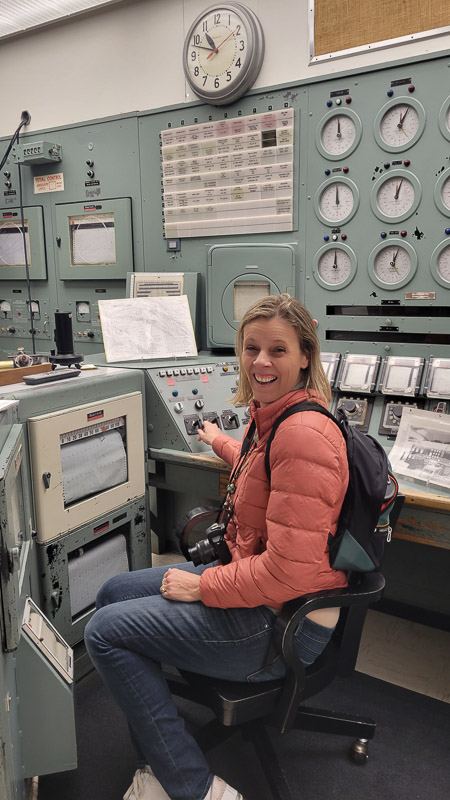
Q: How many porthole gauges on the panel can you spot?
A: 9